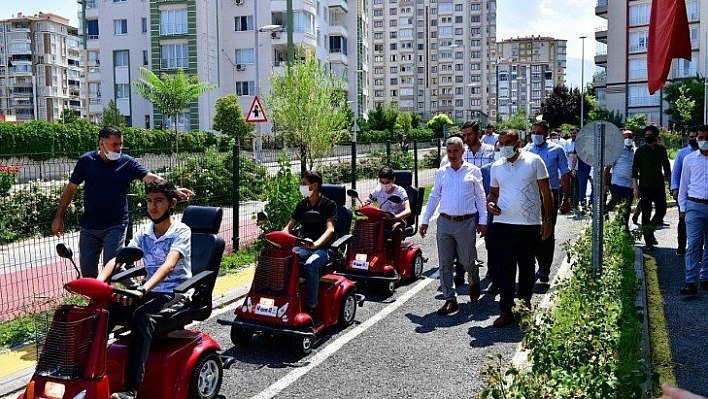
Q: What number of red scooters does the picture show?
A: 3